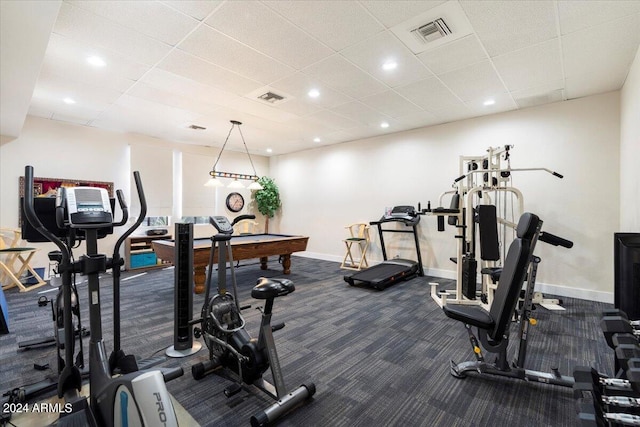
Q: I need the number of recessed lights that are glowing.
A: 8